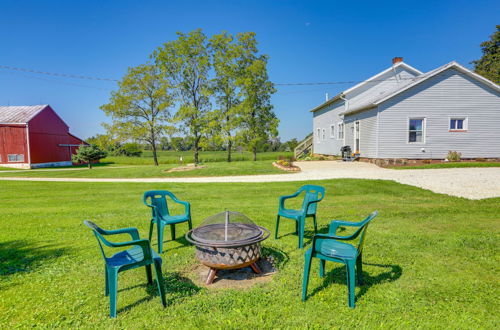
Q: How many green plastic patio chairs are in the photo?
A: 4